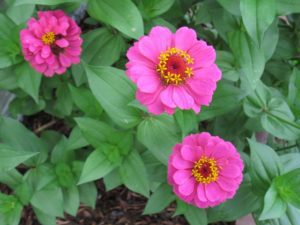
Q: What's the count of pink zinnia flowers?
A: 3